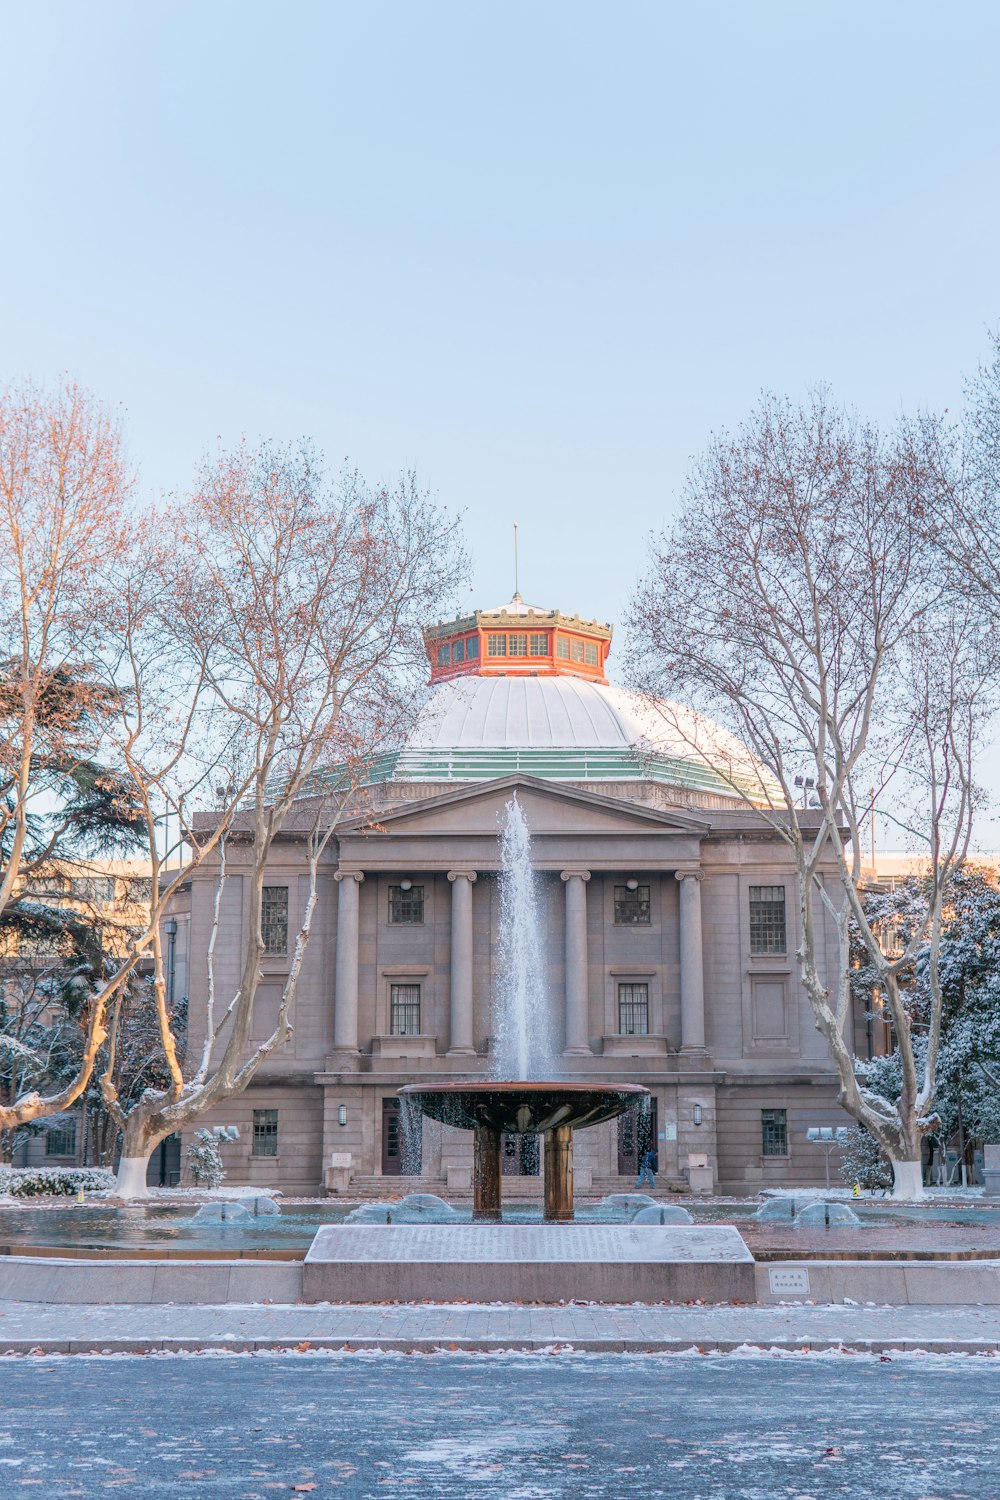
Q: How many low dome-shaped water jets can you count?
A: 8